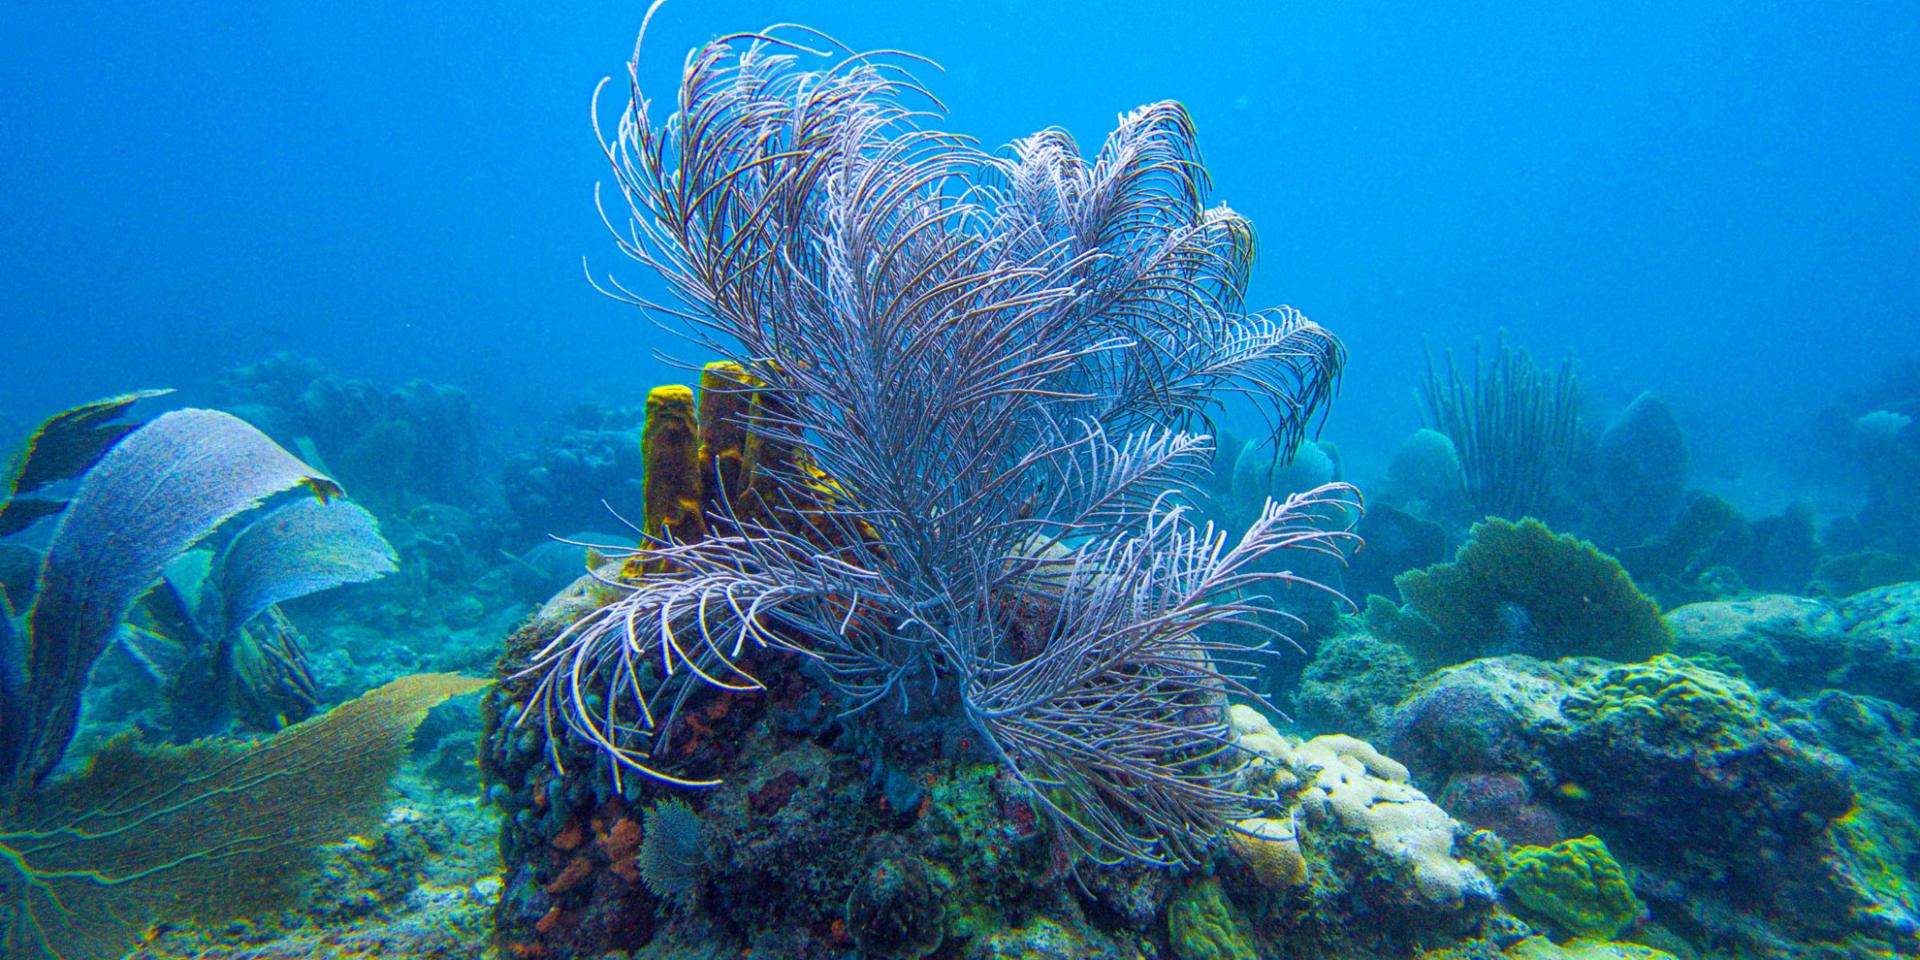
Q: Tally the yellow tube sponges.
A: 3